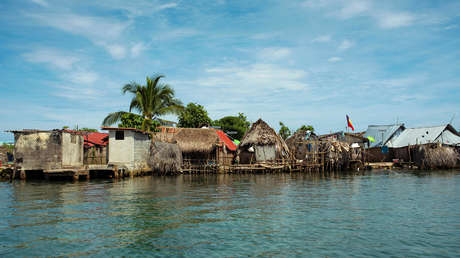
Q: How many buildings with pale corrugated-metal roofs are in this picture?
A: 2